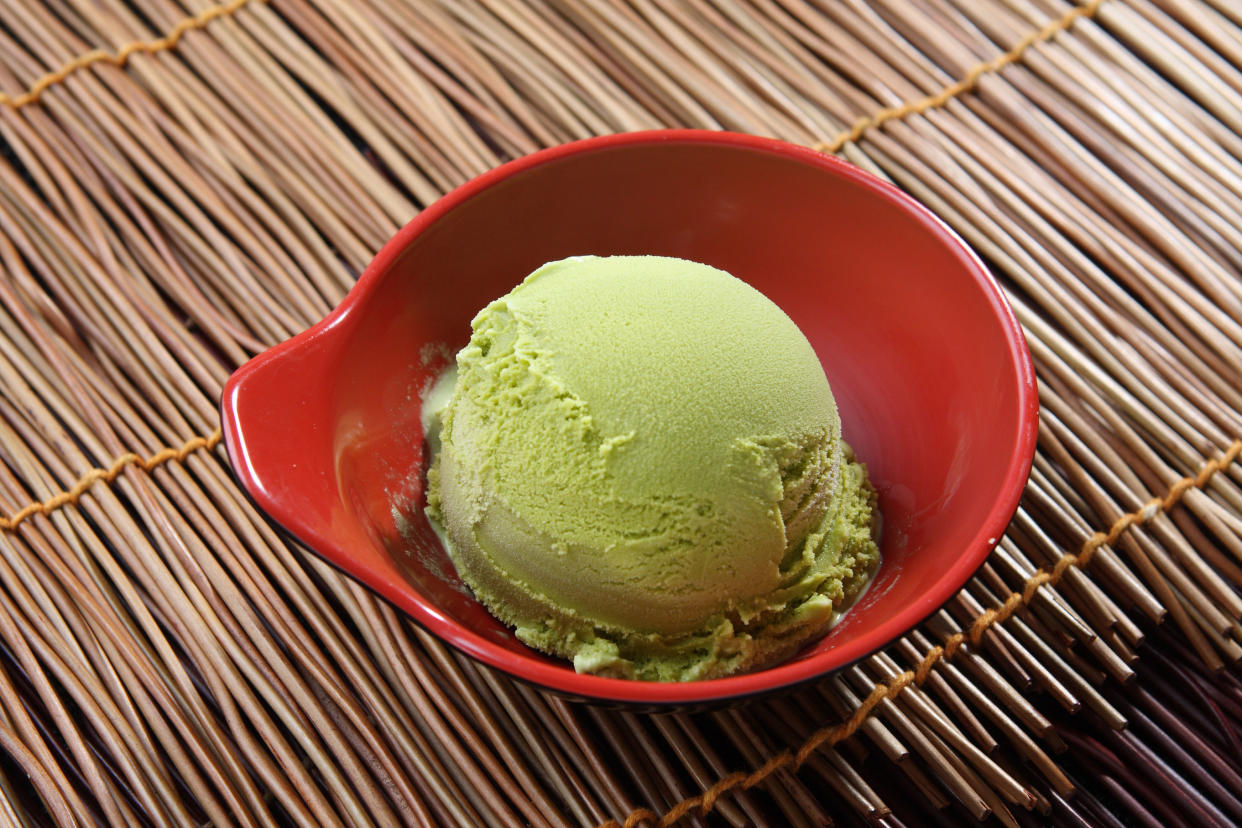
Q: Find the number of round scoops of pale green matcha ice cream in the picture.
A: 1